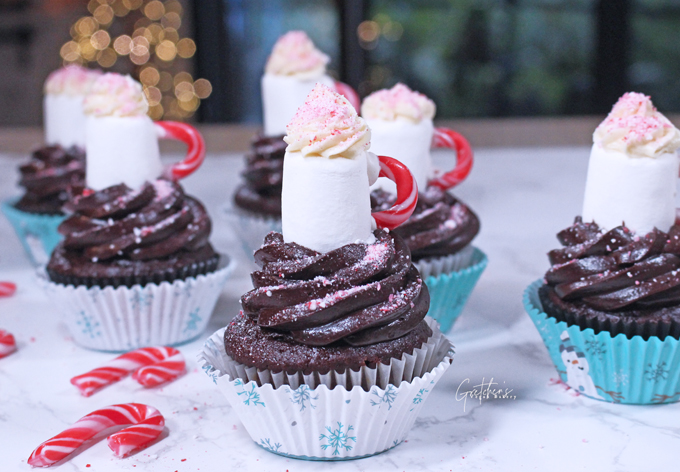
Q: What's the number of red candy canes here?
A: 8